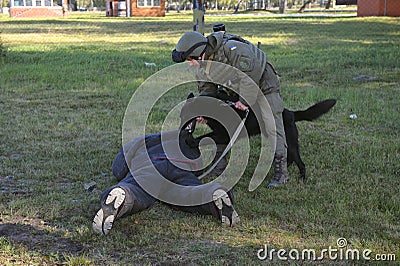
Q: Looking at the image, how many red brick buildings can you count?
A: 3